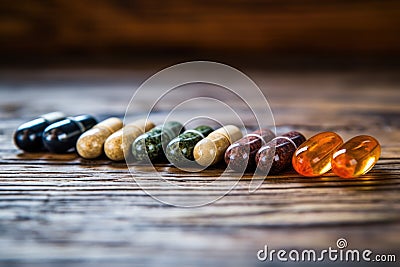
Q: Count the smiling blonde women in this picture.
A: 0